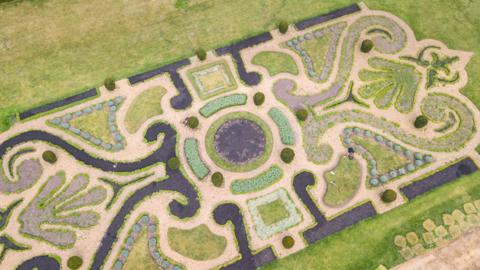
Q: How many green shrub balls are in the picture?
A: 15